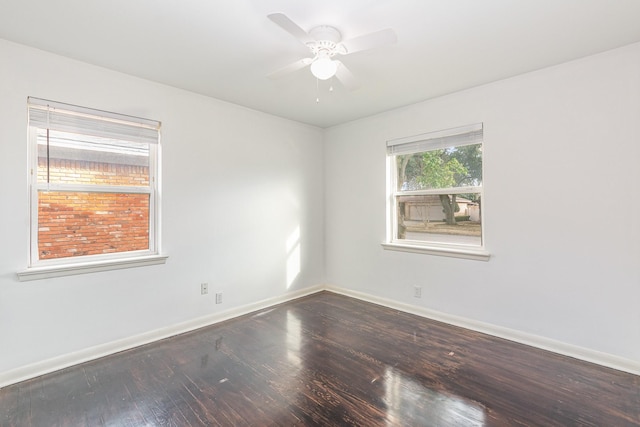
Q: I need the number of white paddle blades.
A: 4